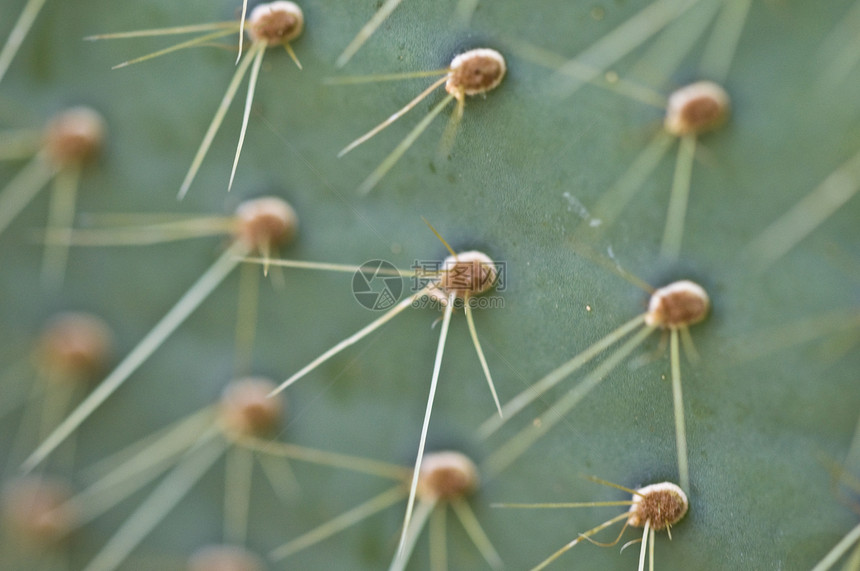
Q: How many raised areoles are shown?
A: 13